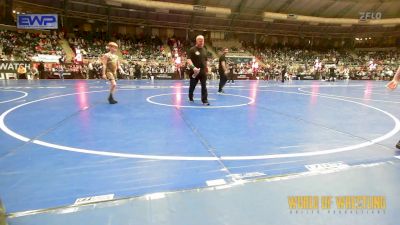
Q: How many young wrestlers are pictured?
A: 1